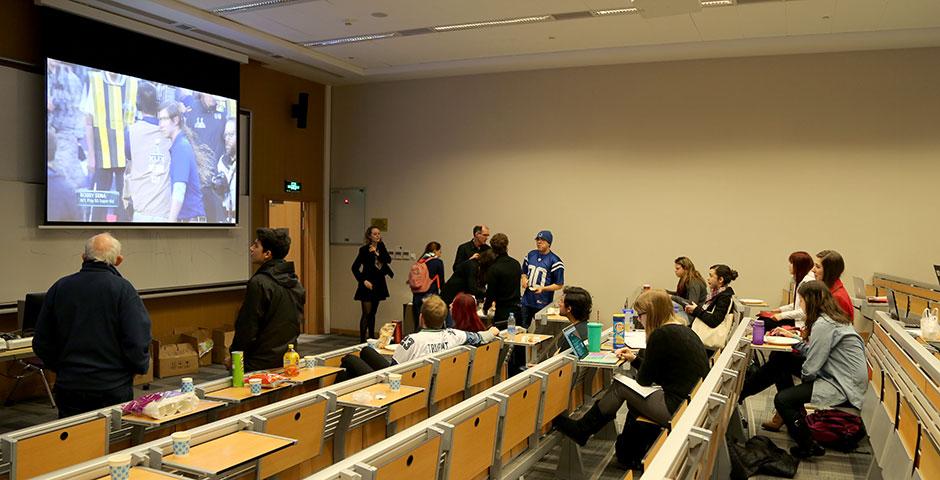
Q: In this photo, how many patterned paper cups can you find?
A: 6